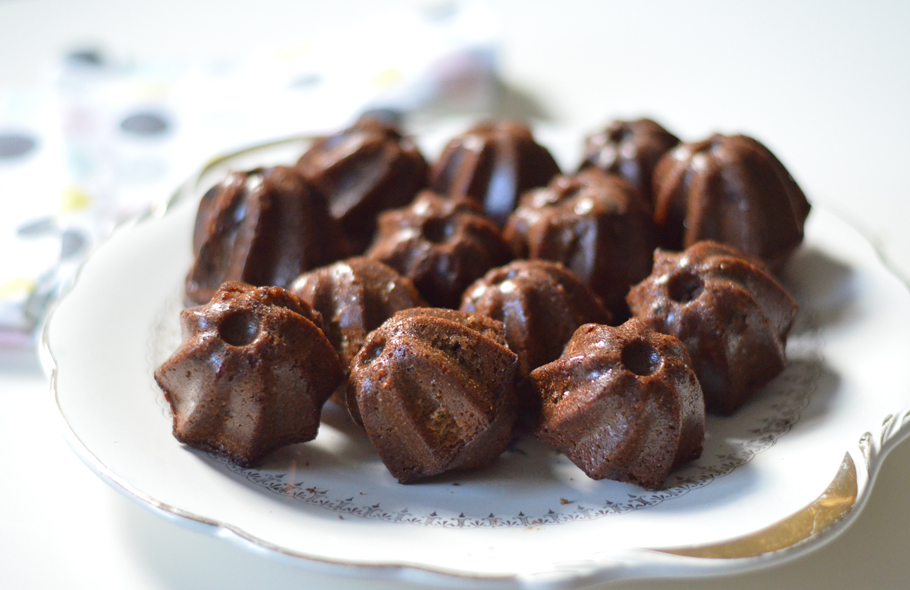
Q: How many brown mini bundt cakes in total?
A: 13